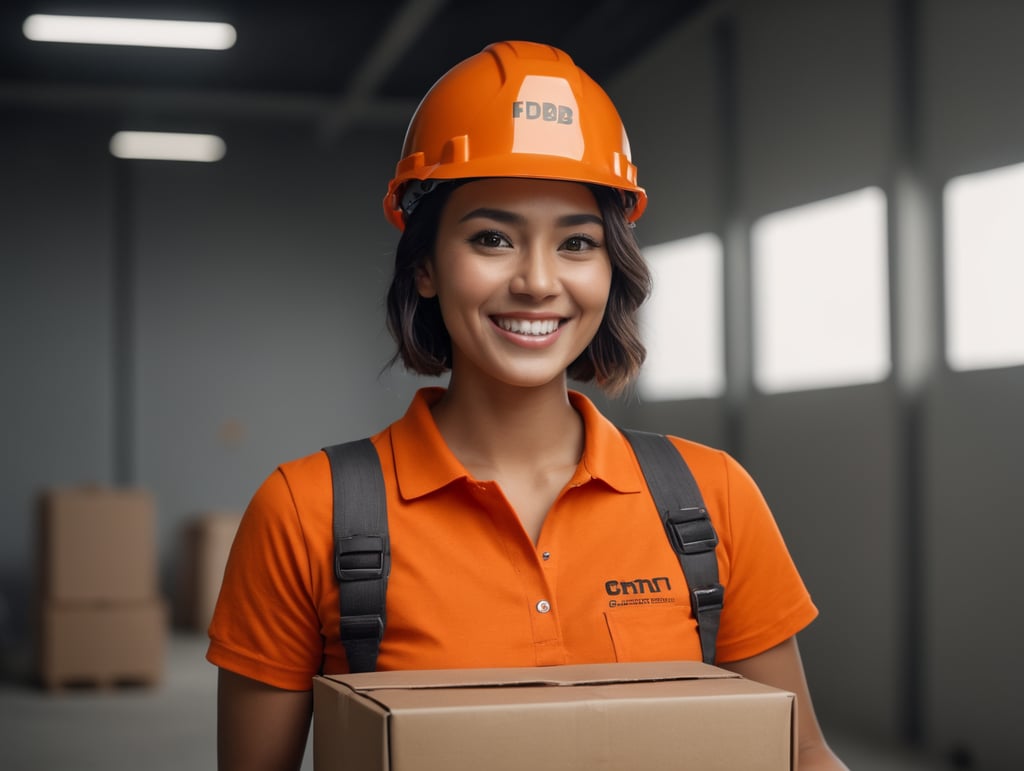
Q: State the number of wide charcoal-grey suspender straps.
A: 2